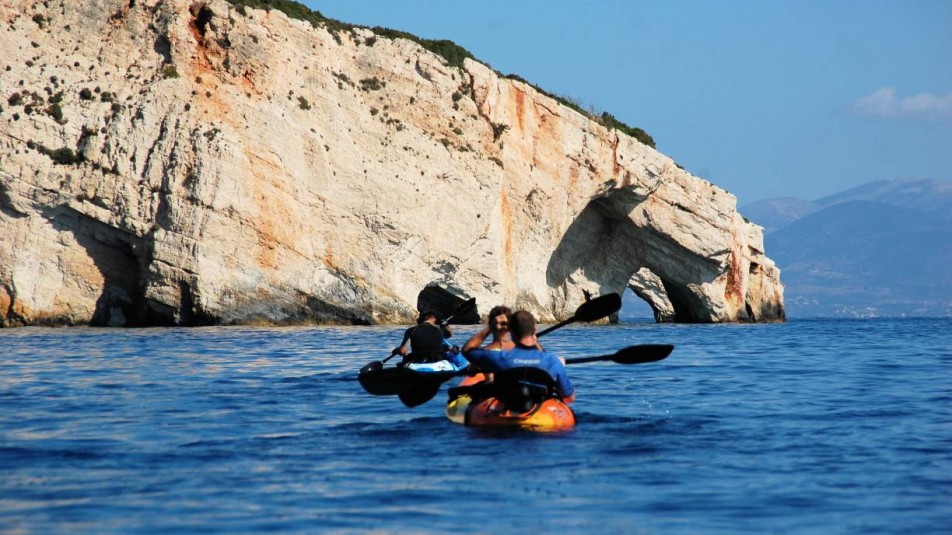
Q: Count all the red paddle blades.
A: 0